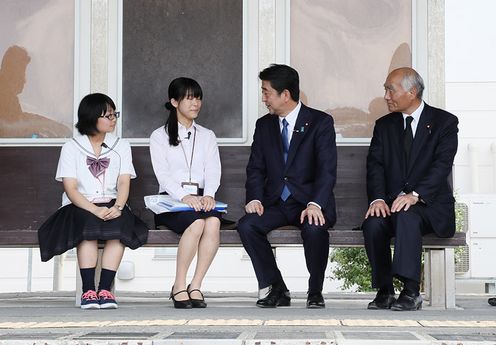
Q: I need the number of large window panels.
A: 3